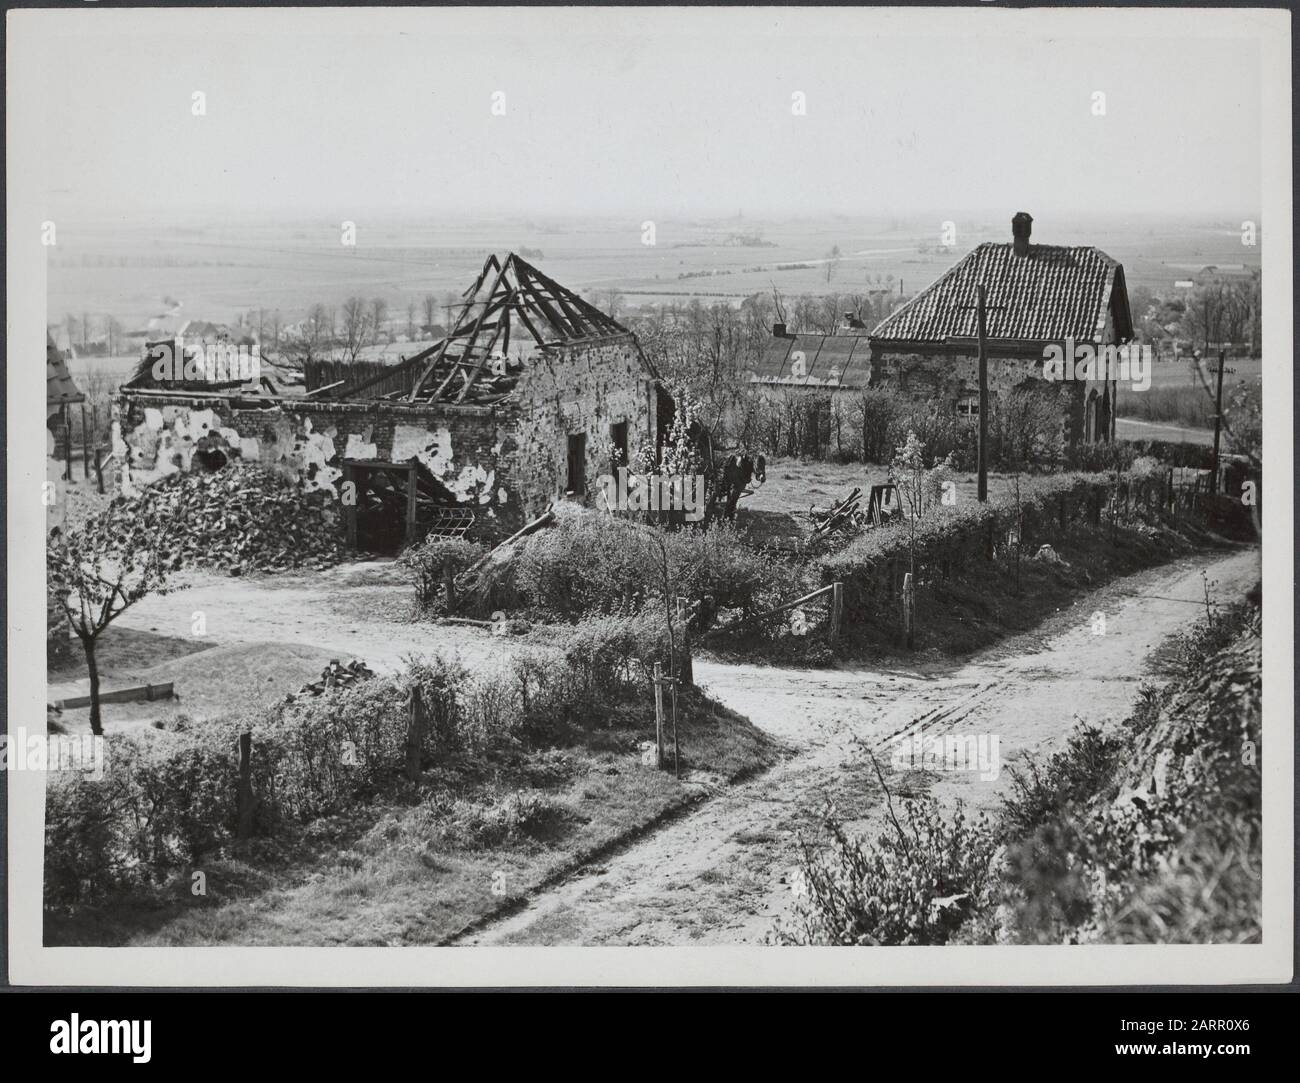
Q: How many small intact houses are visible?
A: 1